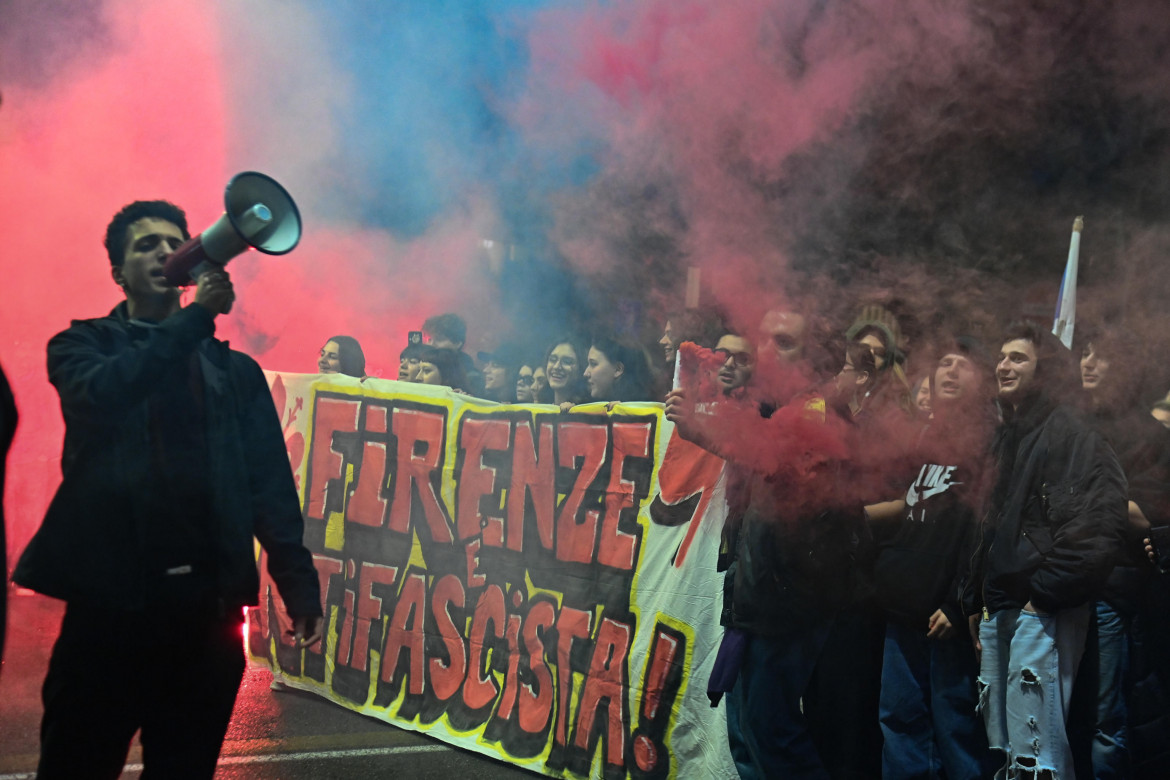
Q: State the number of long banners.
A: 1